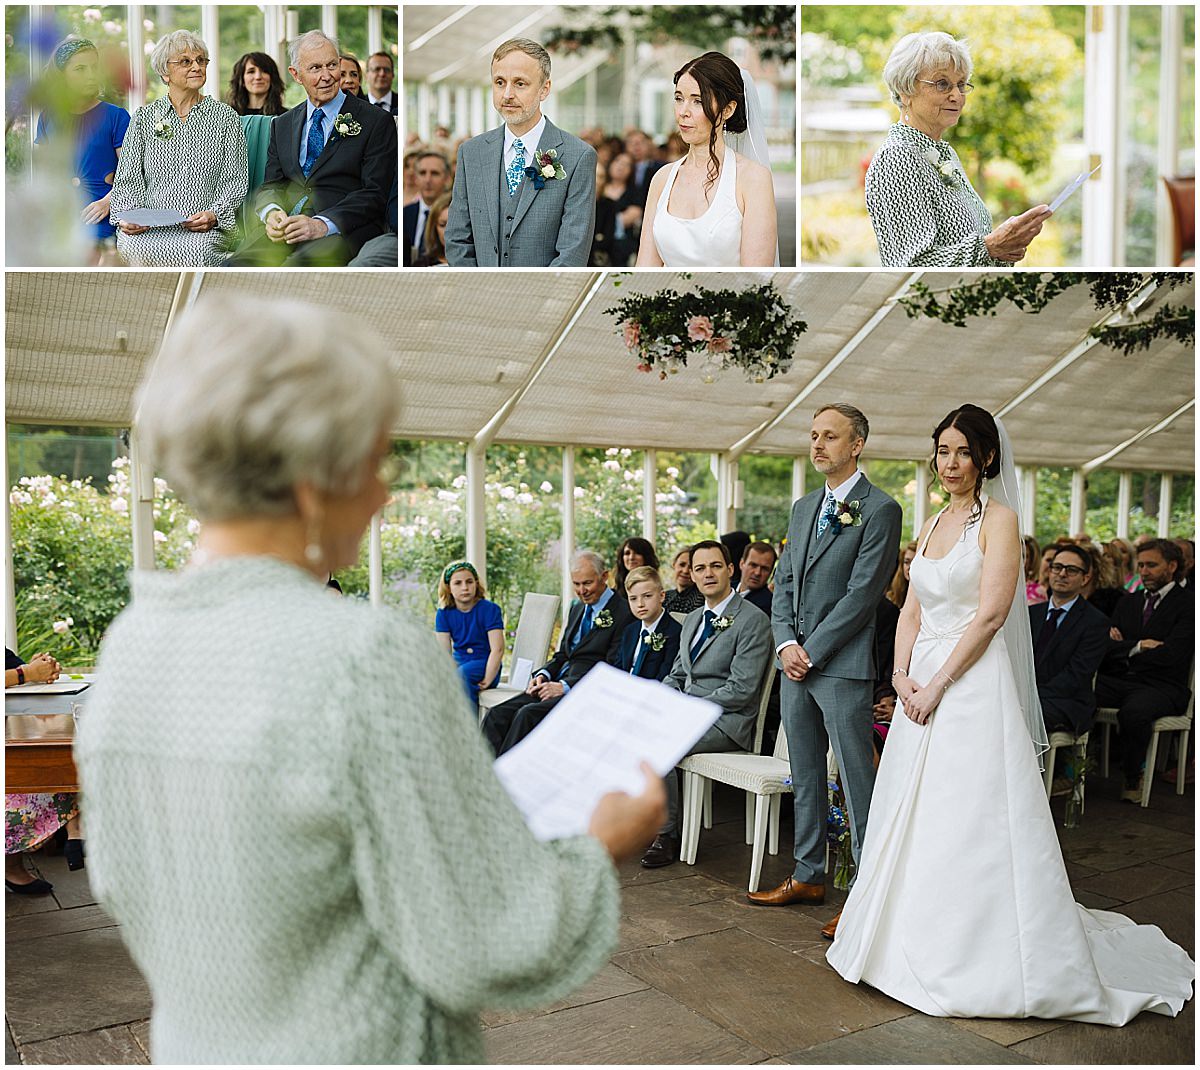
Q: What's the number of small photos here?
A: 3